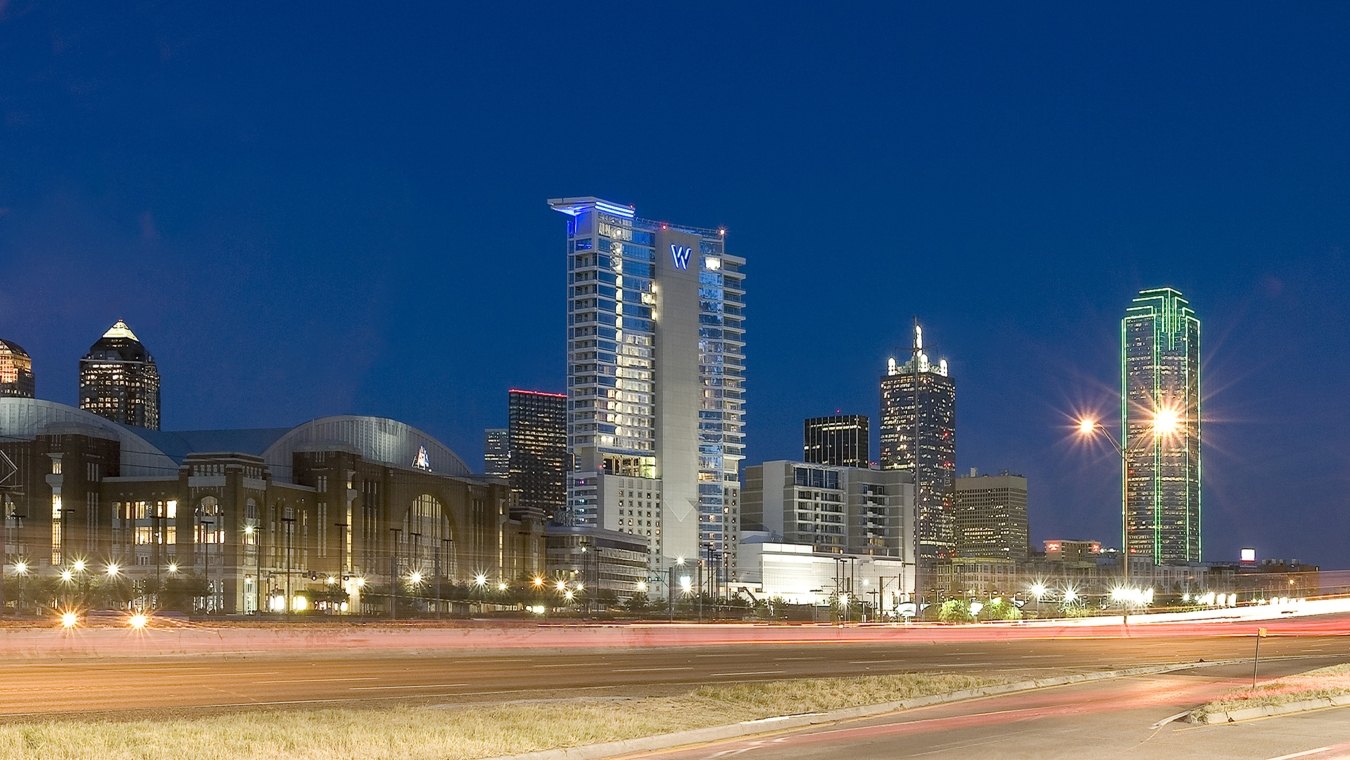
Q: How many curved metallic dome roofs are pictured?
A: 2